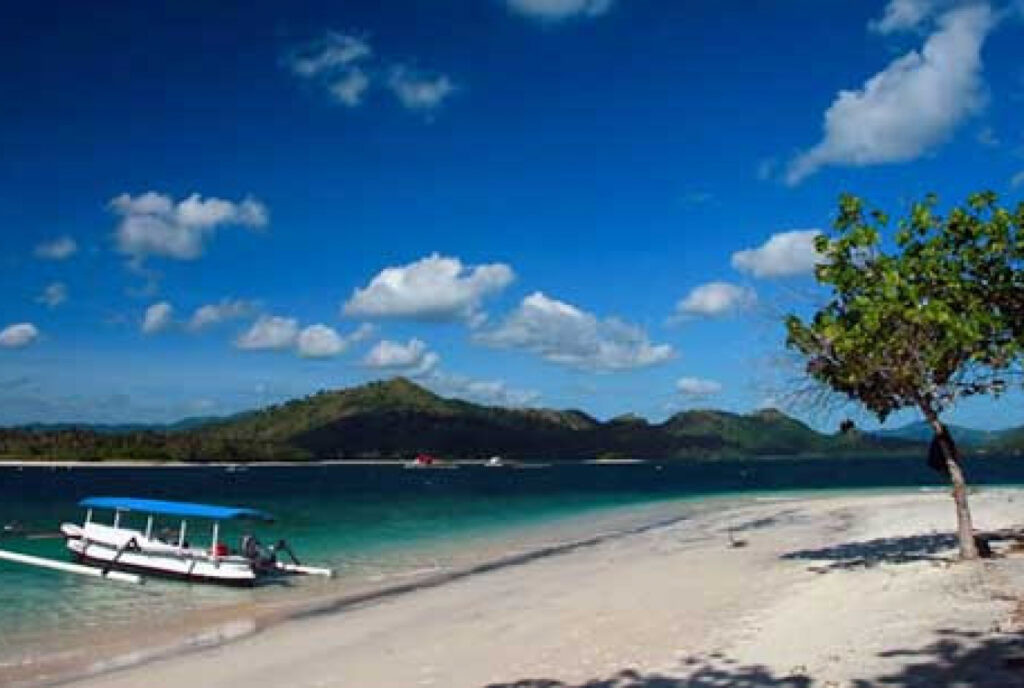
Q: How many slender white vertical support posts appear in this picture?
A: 5